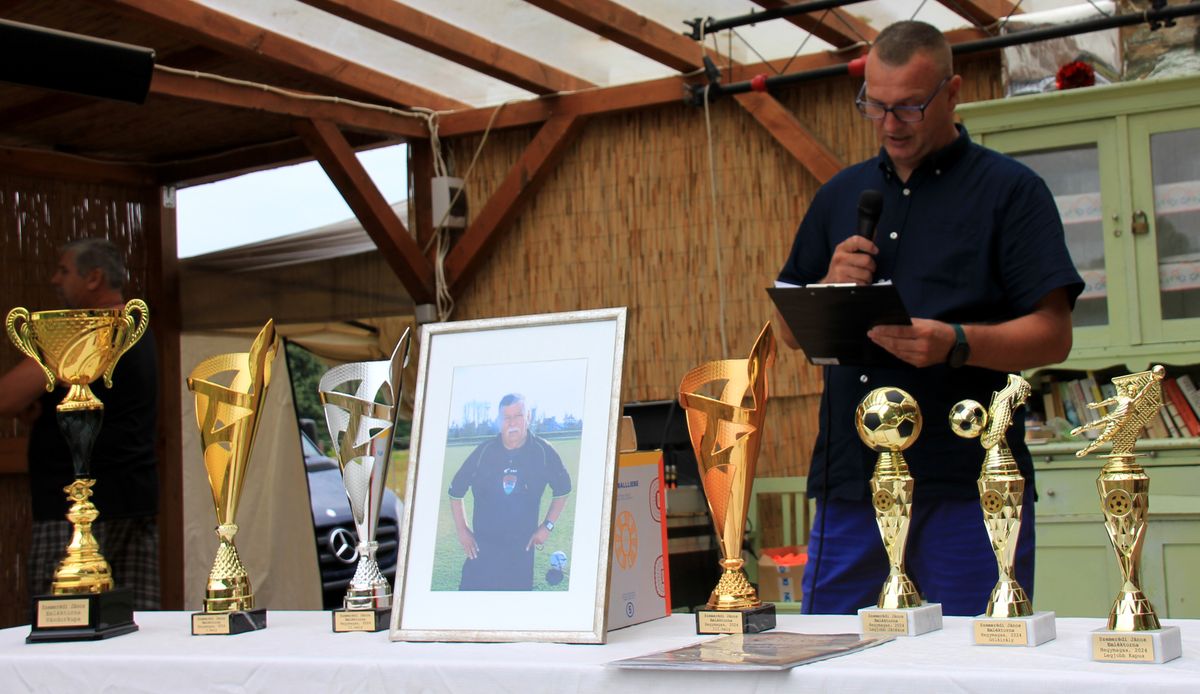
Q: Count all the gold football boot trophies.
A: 1